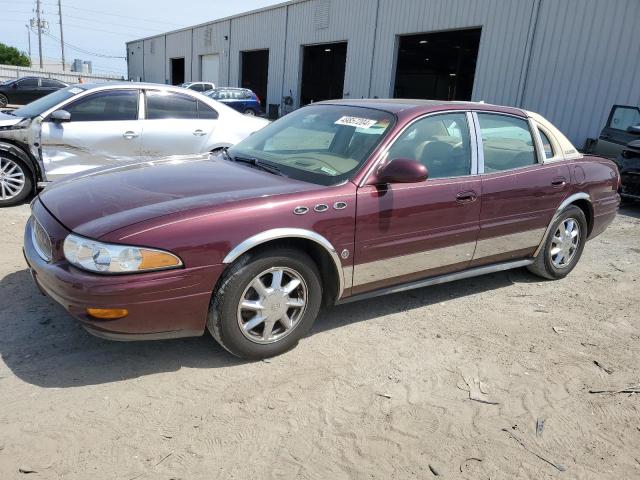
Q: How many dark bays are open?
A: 4